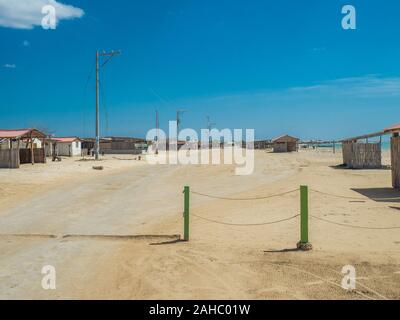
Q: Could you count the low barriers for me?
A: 2